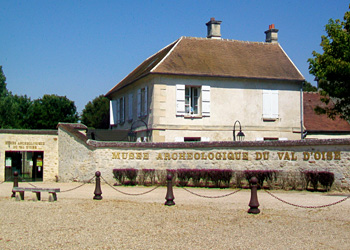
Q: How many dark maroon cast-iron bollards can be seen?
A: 4